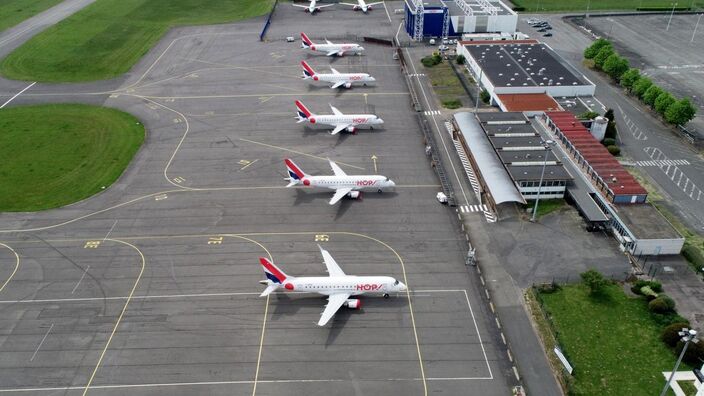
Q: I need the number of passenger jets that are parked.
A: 7